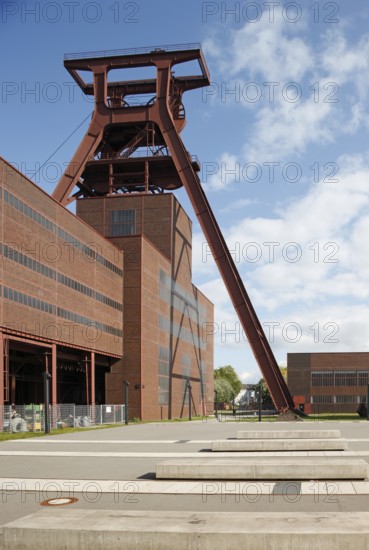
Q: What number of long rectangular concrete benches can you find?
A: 4